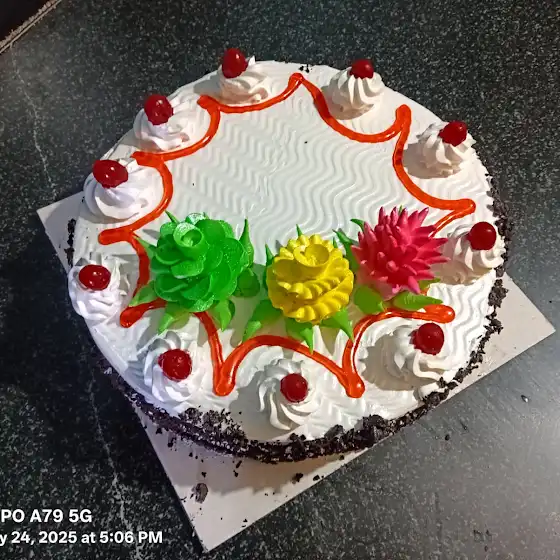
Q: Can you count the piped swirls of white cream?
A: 10